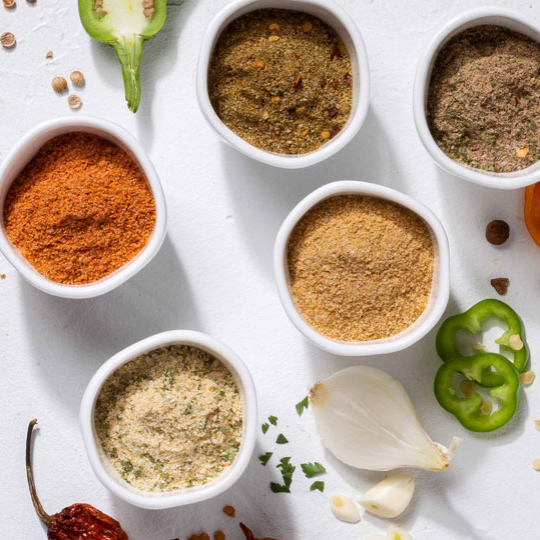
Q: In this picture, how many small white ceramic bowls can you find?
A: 5